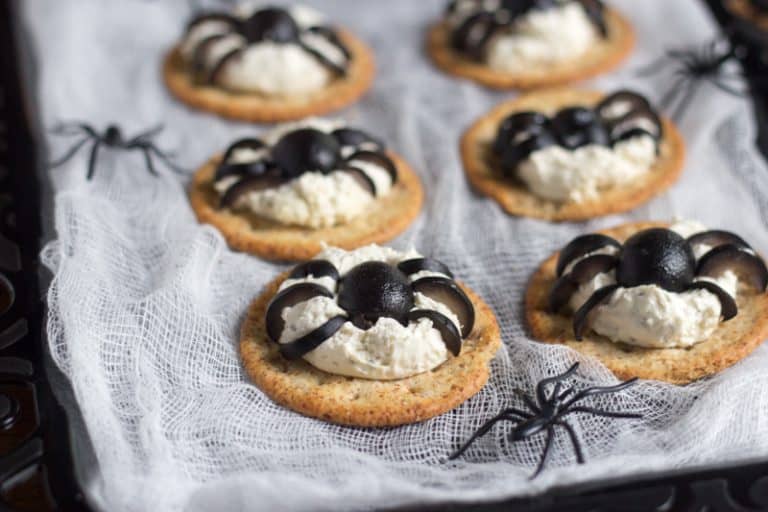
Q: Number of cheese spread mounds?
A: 6